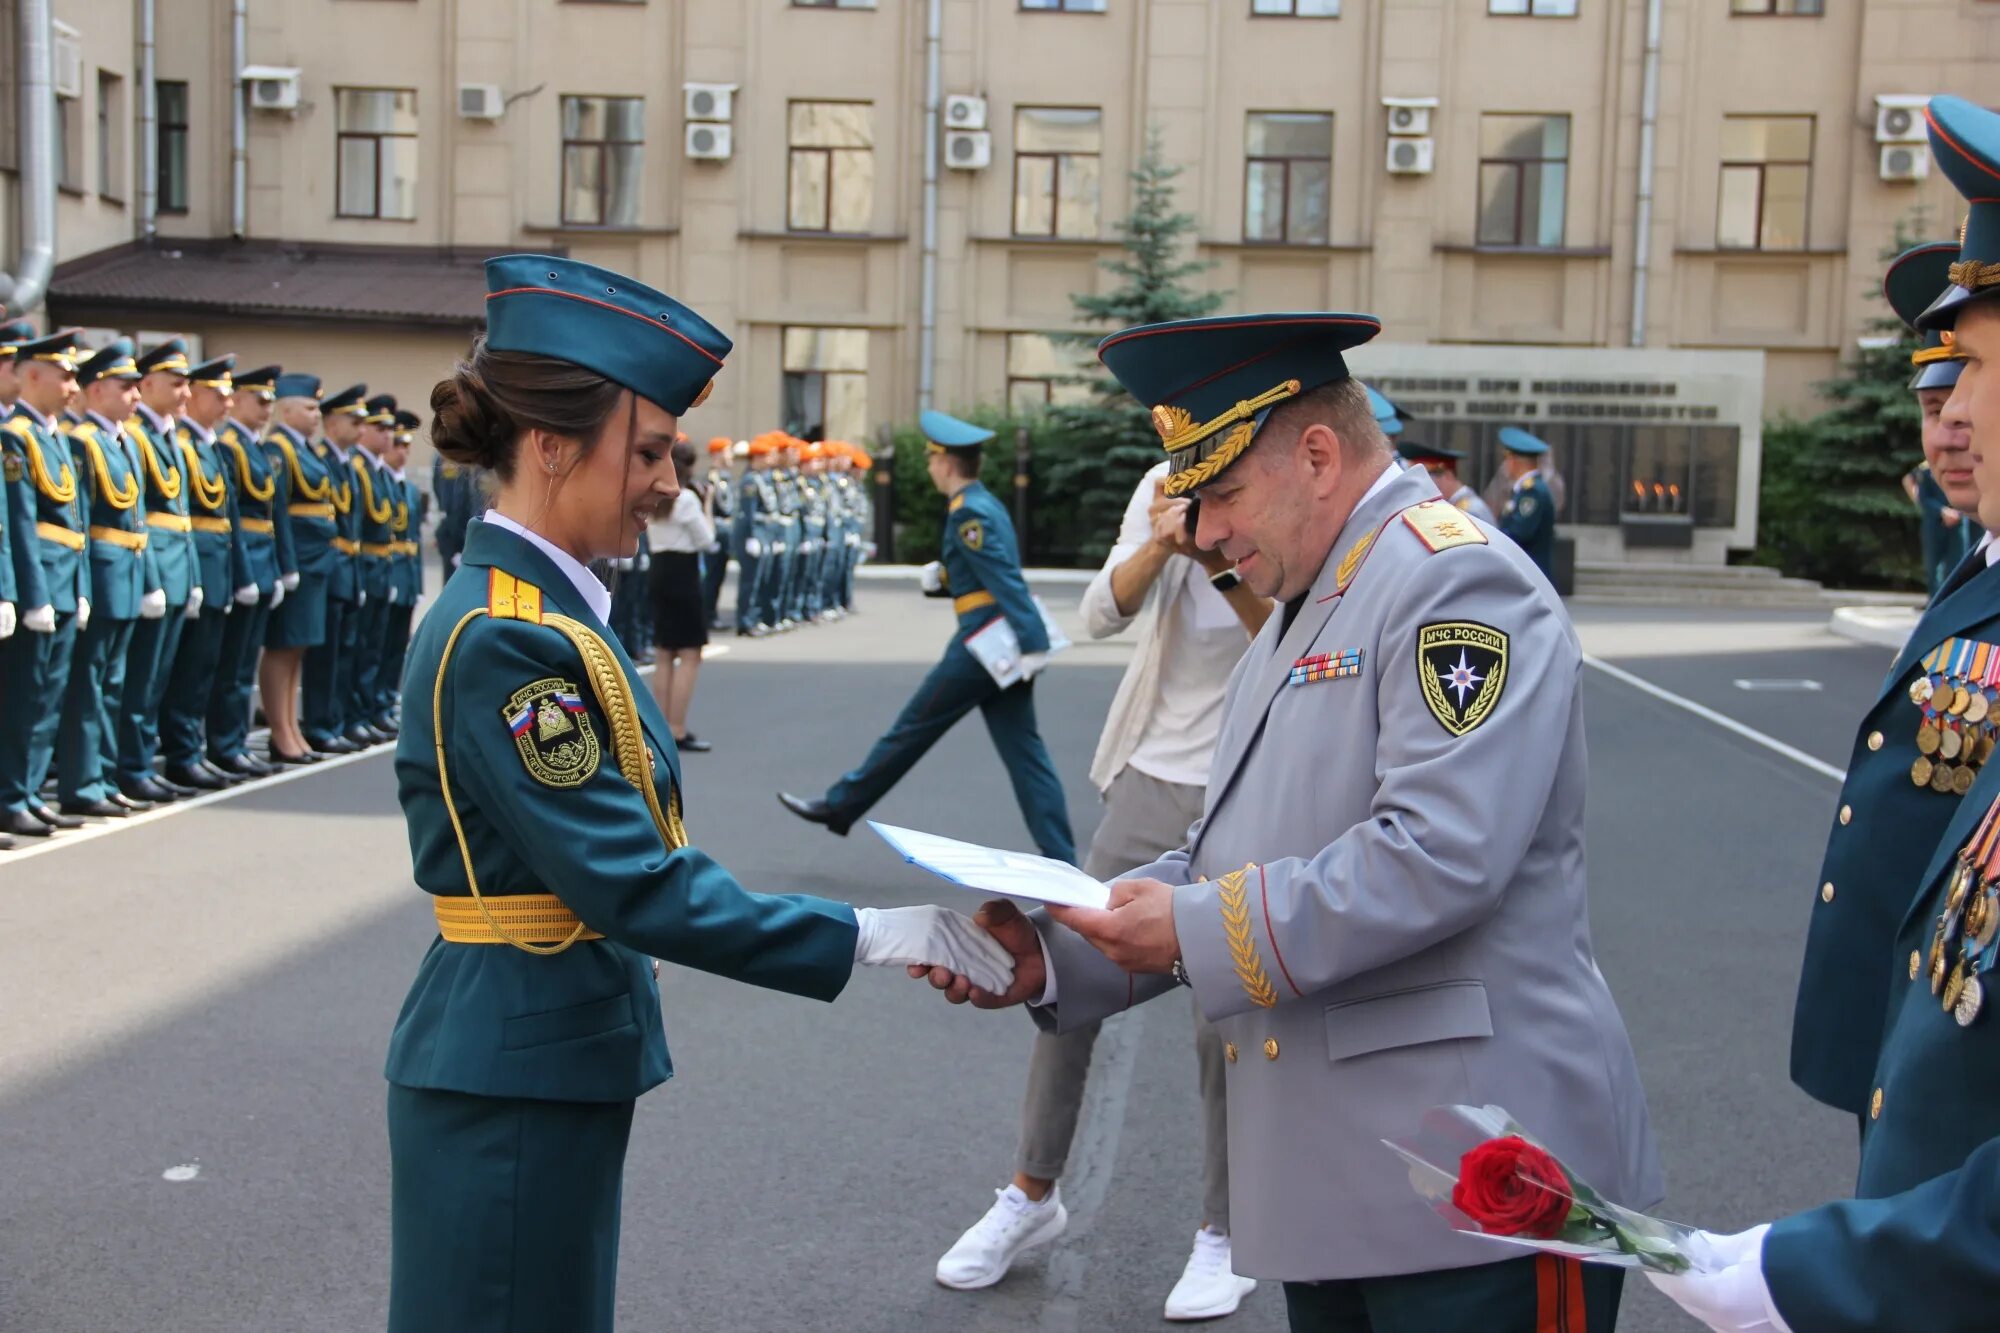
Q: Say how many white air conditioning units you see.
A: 11